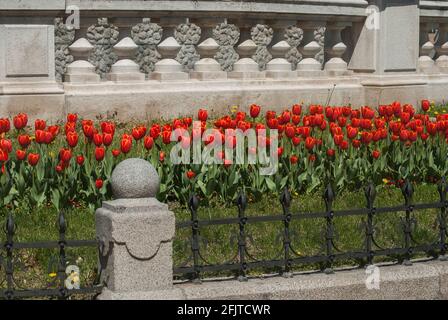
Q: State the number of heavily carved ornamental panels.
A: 8